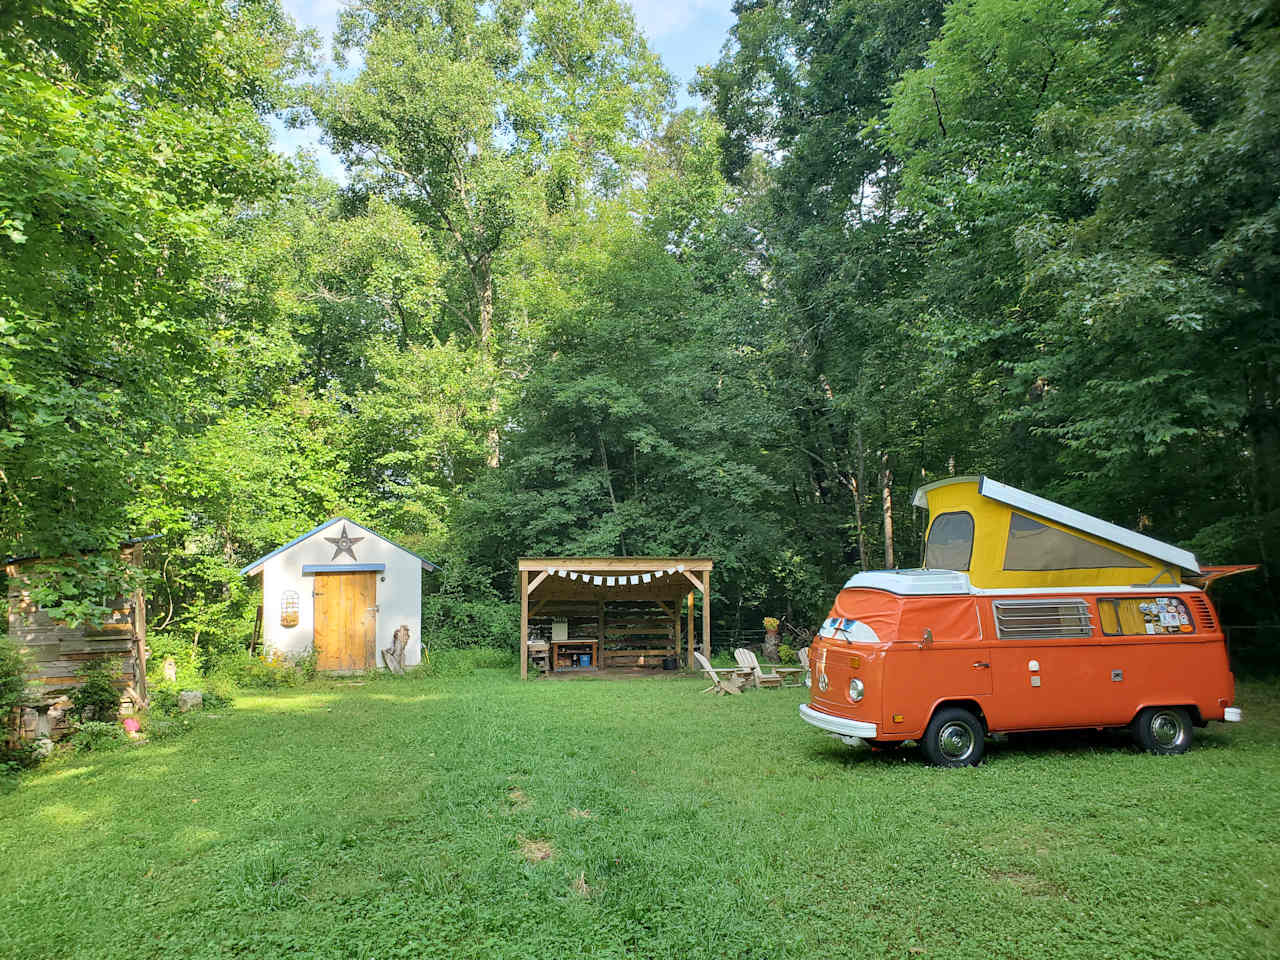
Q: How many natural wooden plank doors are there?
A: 1